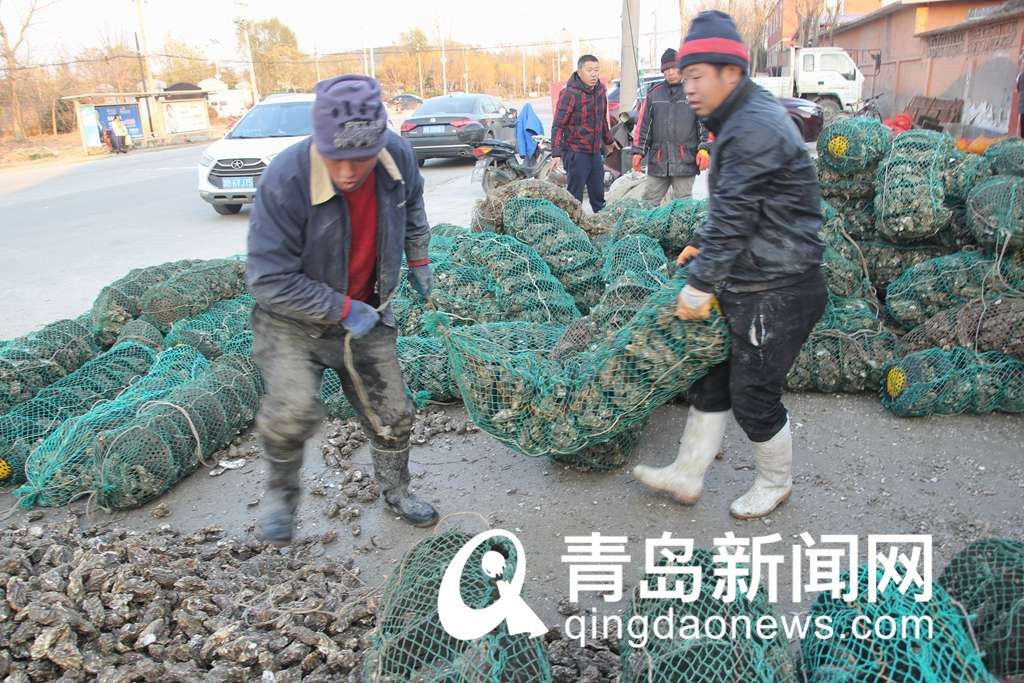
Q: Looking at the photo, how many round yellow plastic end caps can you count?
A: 3